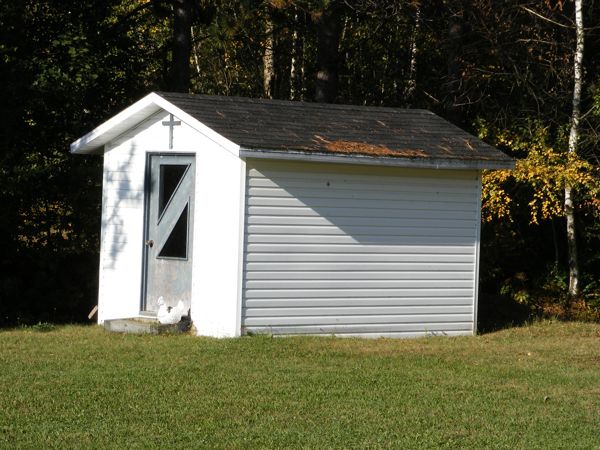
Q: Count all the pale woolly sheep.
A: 0